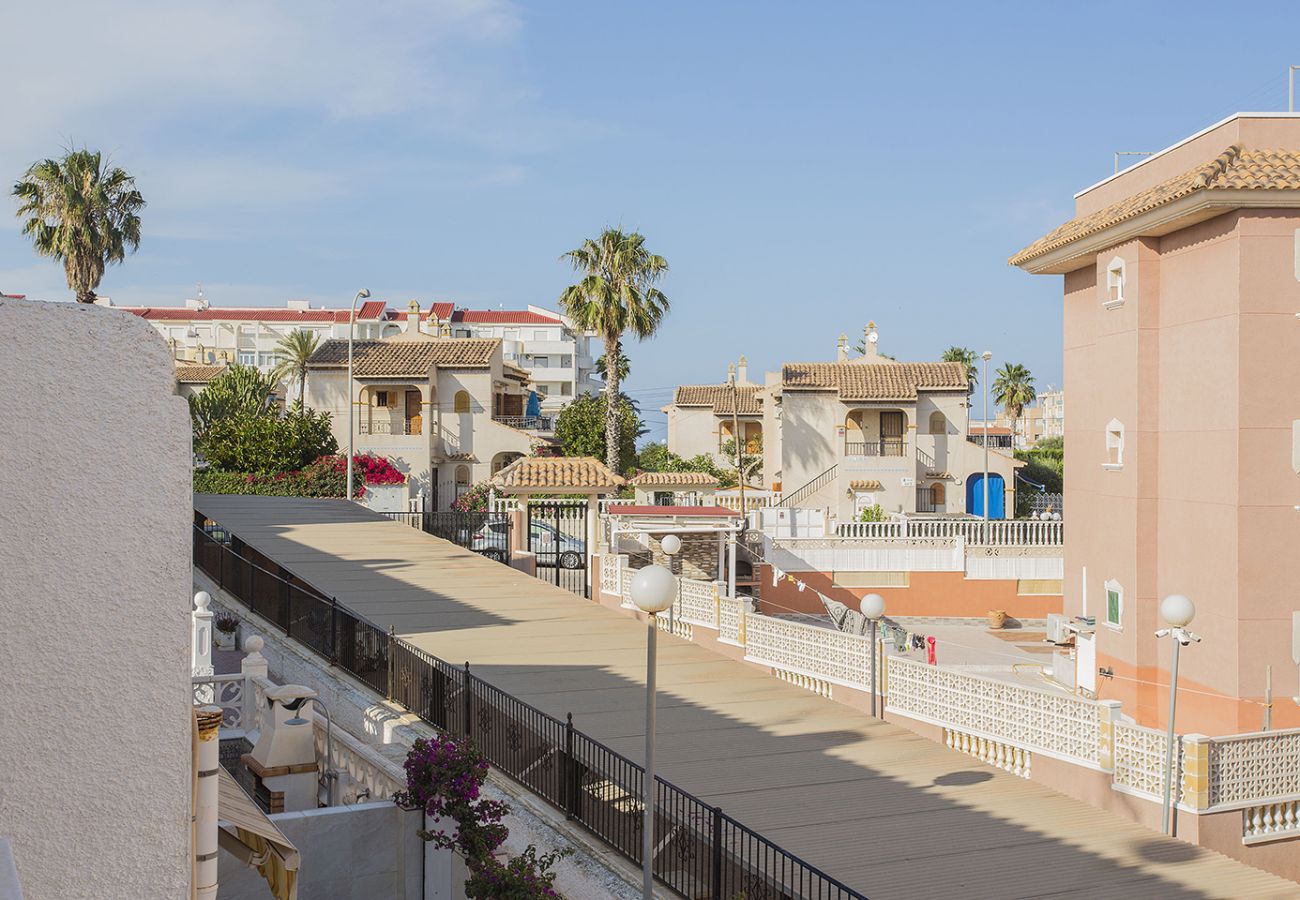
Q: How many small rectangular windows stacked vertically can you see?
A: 3